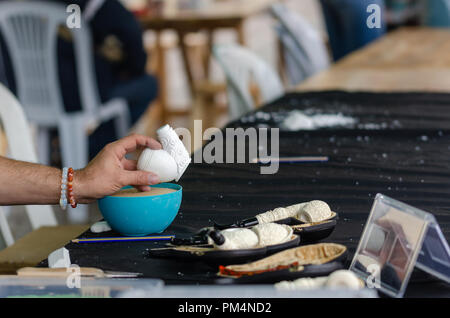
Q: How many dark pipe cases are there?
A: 3